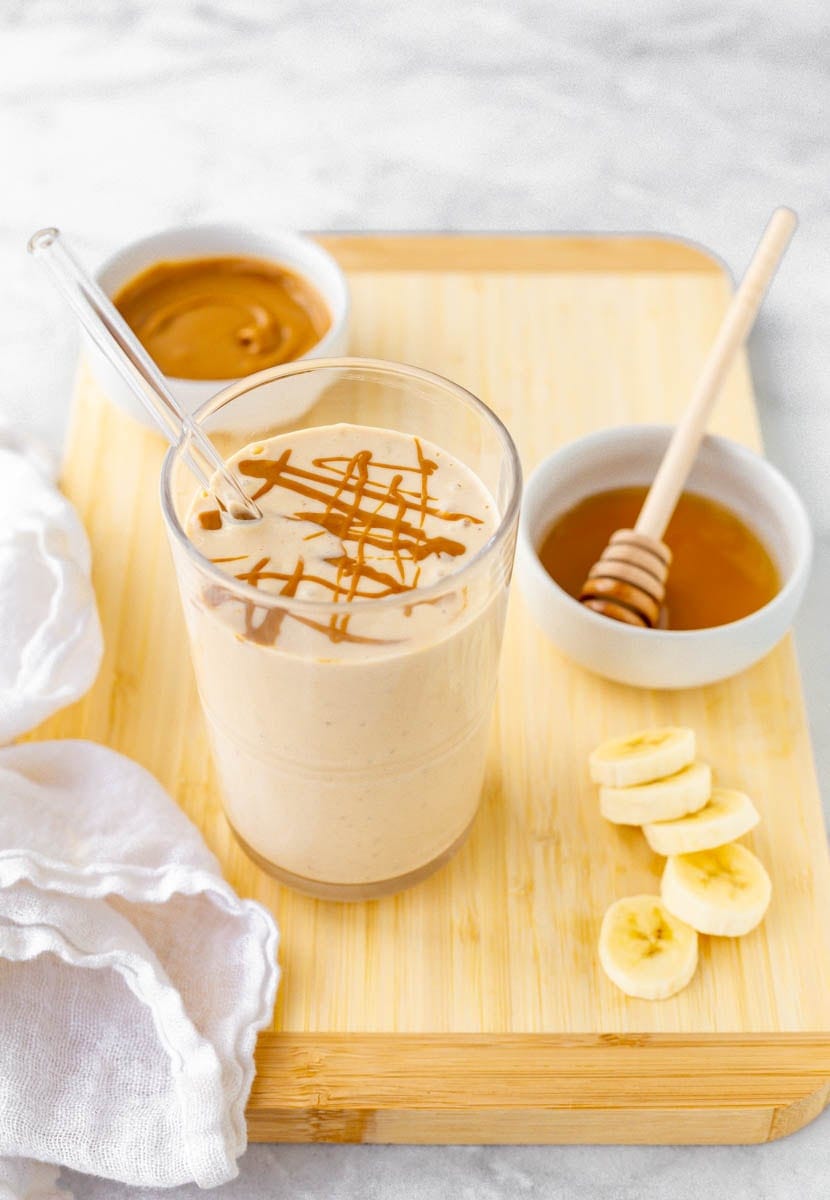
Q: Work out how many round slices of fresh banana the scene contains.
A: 5